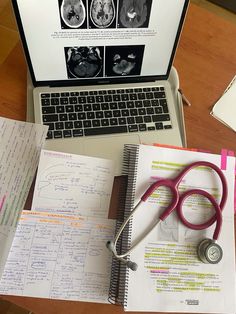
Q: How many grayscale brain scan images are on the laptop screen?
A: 5